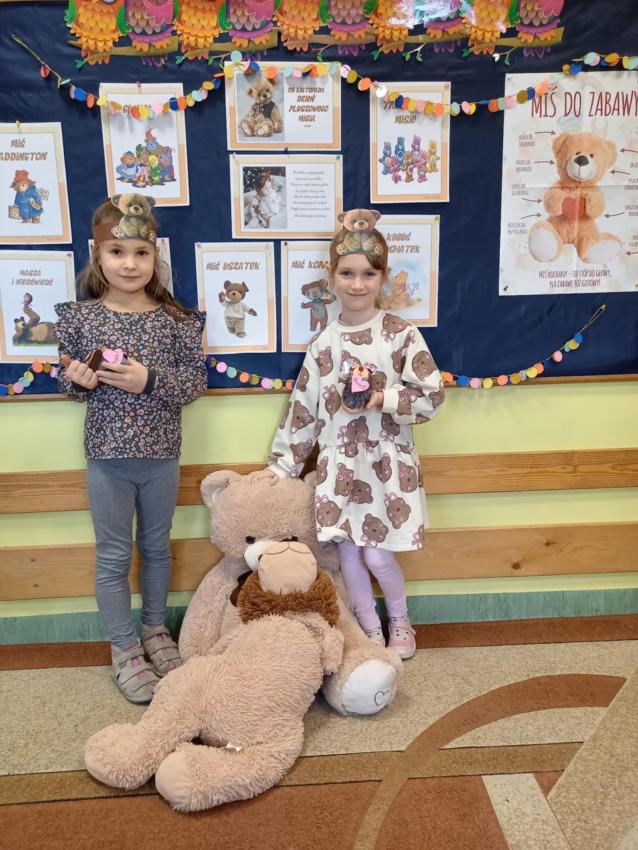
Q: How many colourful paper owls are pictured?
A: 10